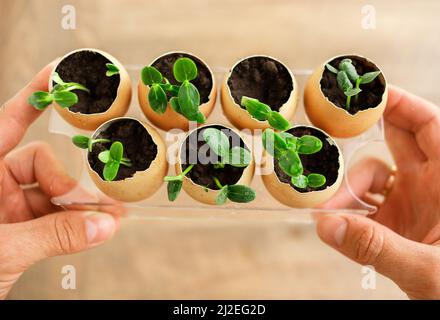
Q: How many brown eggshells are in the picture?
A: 7